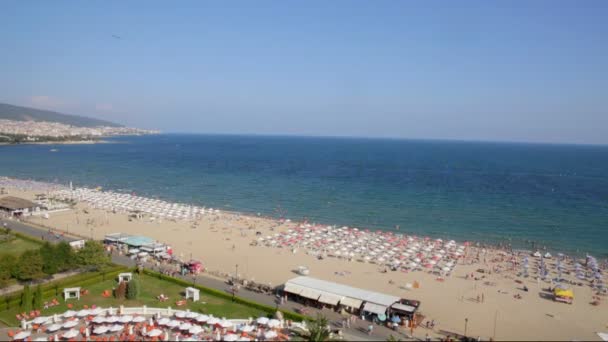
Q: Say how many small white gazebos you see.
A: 3